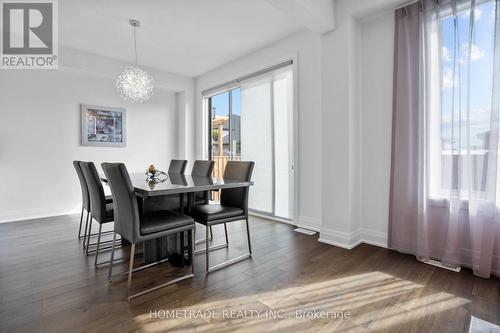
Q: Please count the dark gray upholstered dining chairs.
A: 6